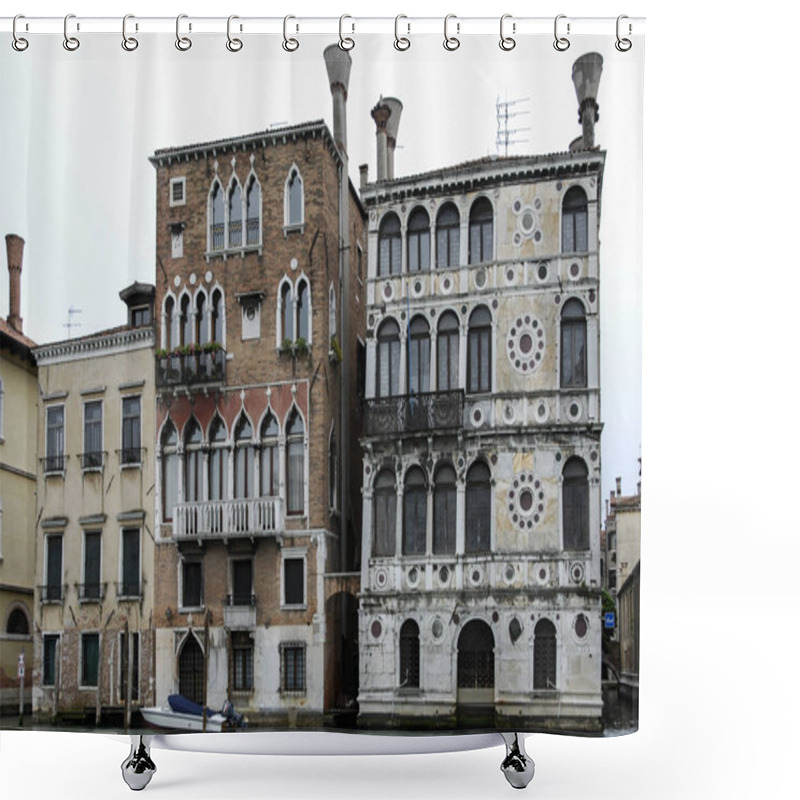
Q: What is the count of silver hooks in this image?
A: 12